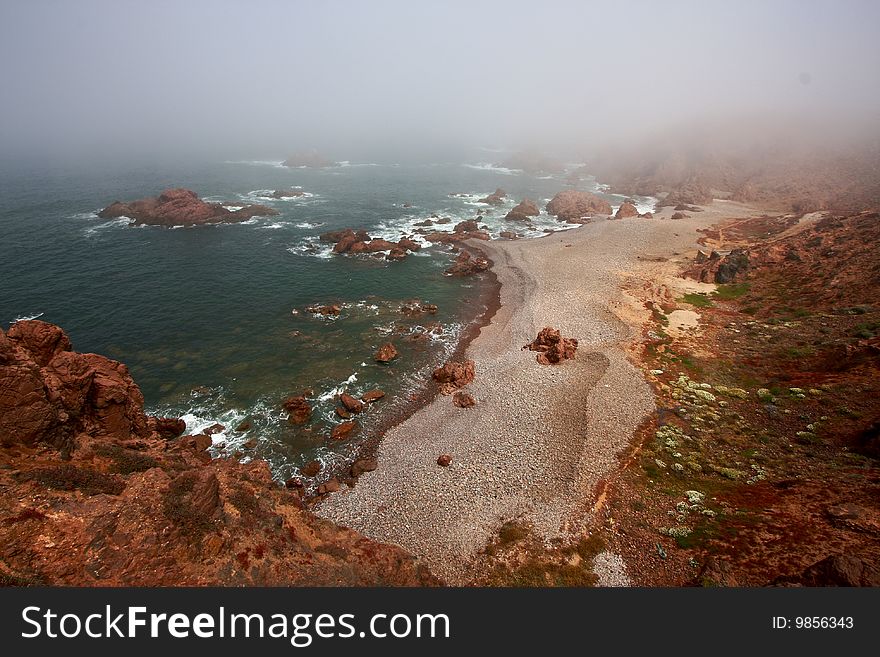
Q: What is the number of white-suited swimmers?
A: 0